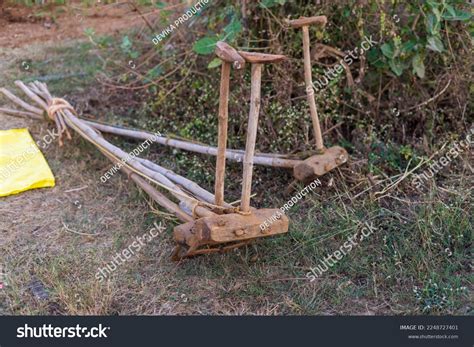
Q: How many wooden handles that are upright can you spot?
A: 3